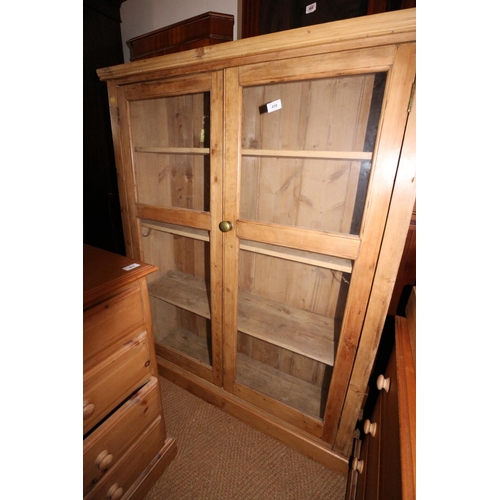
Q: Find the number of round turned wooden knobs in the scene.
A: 6